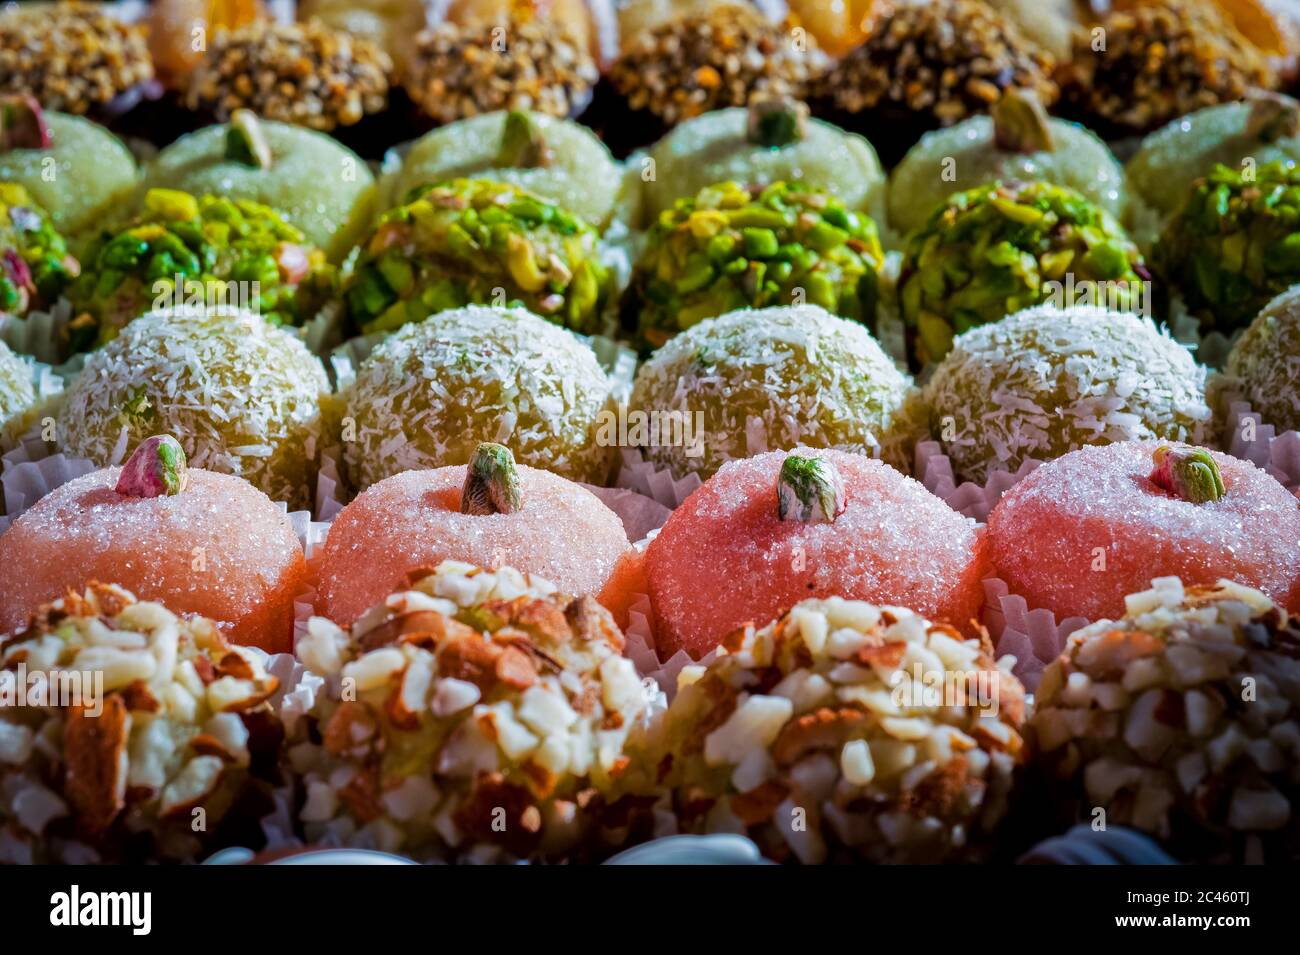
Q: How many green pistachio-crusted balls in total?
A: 6